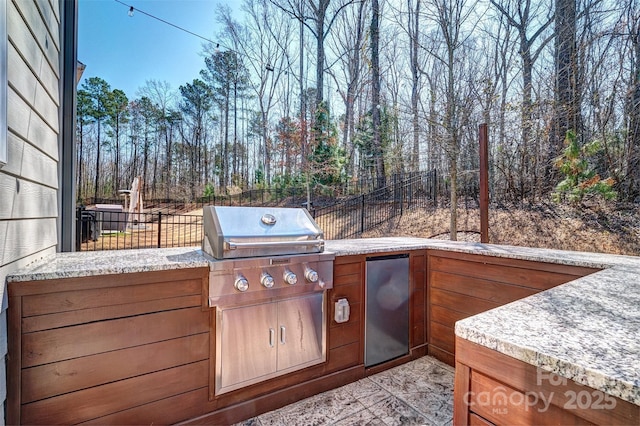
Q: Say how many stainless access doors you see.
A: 2